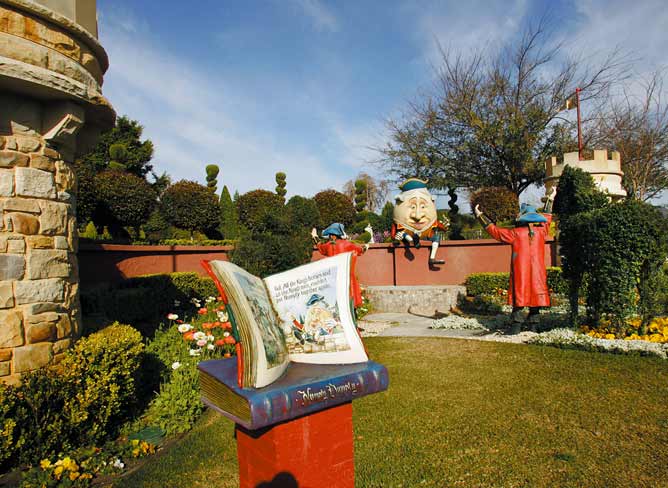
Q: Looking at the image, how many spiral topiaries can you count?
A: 5